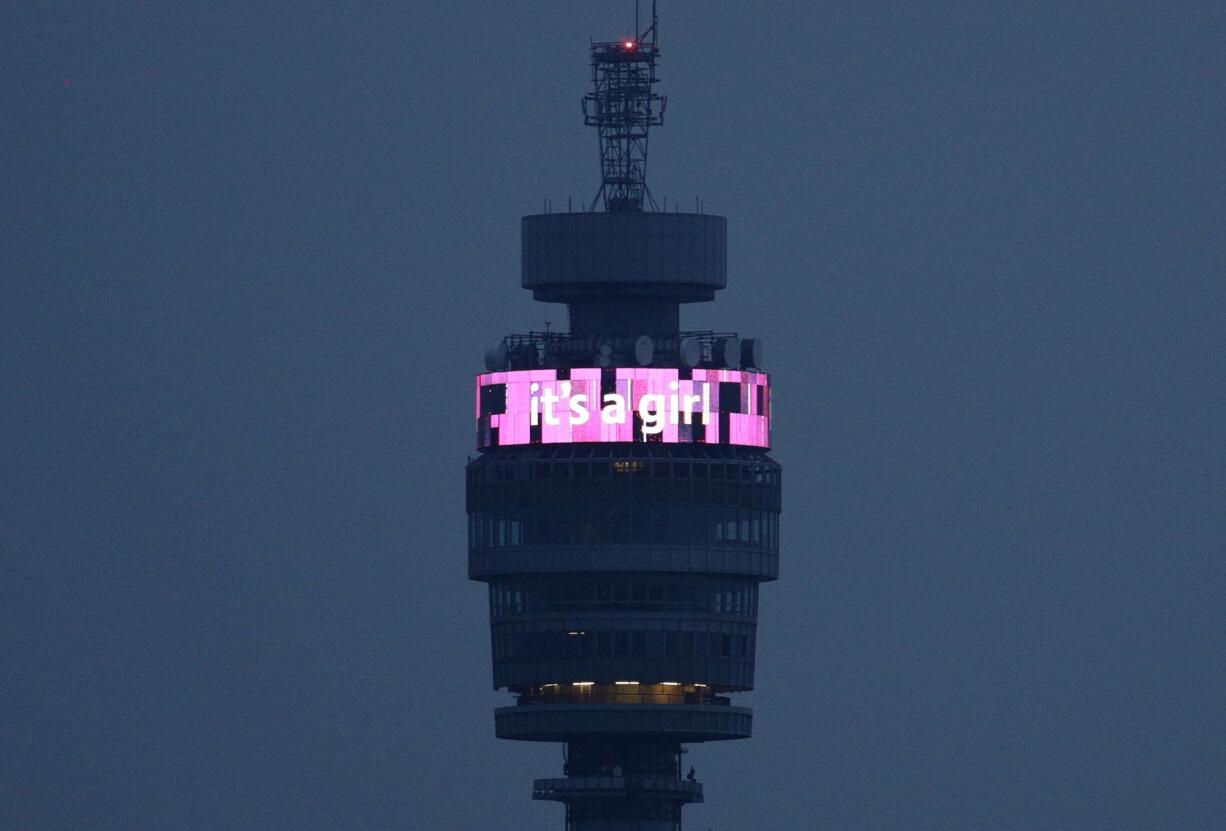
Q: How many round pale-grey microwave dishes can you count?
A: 7